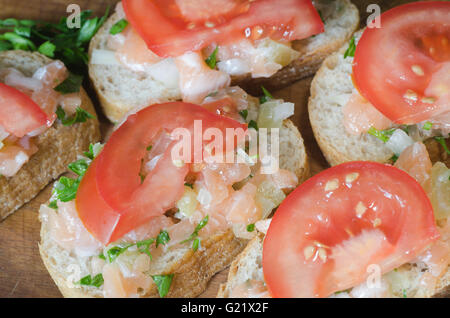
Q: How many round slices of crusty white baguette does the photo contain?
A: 5